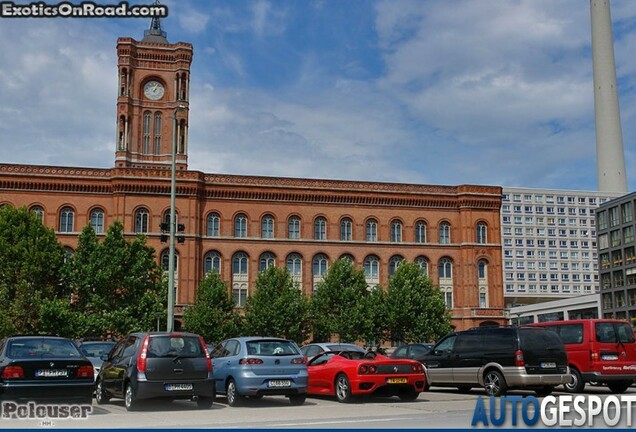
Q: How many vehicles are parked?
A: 9